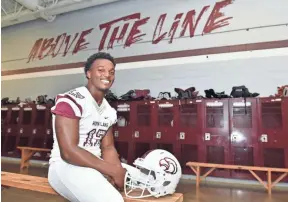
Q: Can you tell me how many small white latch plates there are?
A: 11